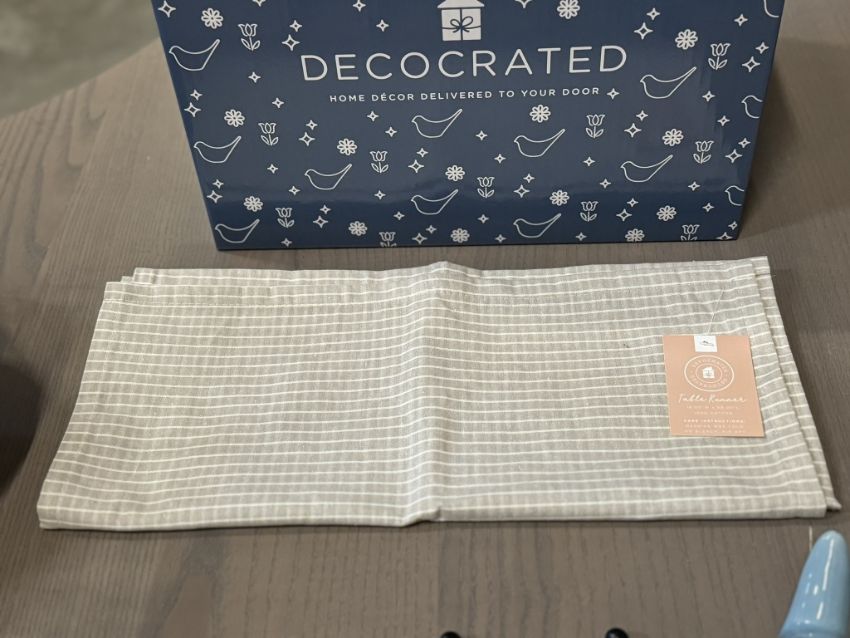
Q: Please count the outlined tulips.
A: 11